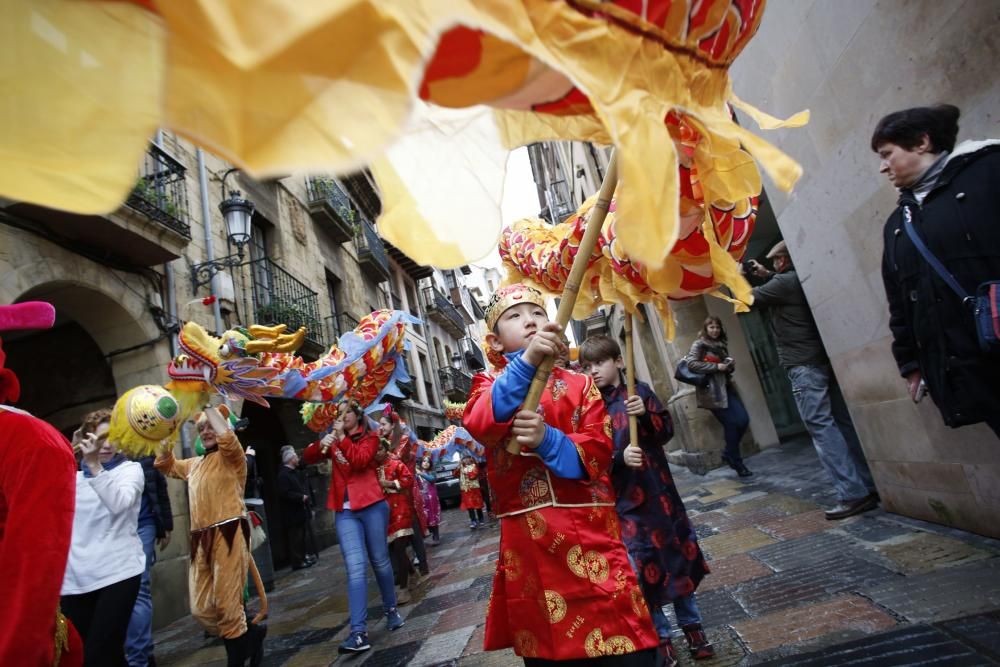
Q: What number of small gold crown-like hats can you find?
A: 1